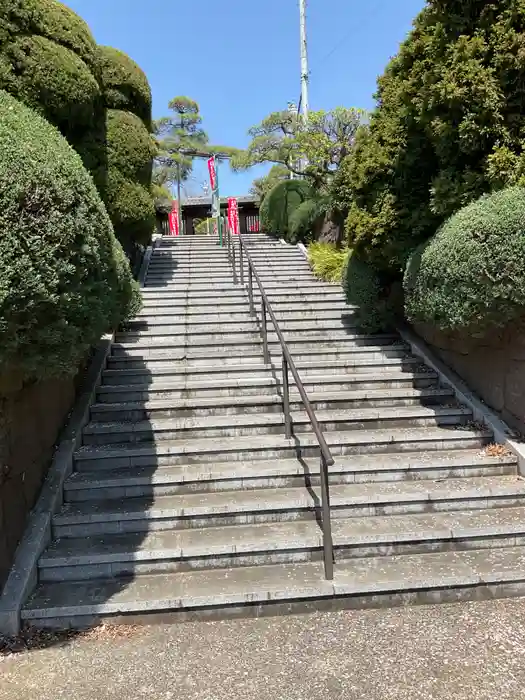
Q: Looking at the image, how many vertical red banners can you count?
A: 3